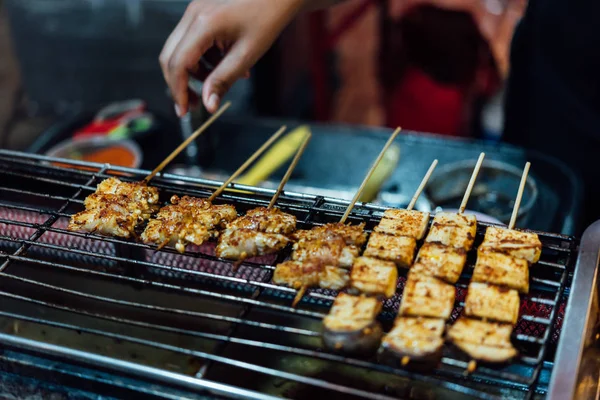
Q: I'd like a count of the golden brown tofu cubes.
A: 12